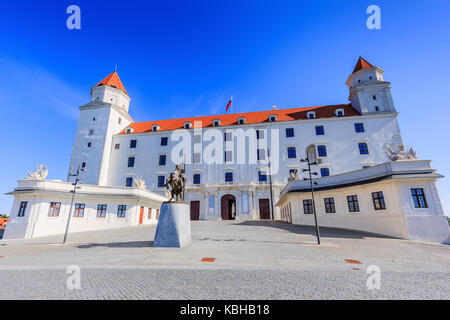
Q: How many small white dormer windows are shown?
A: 8